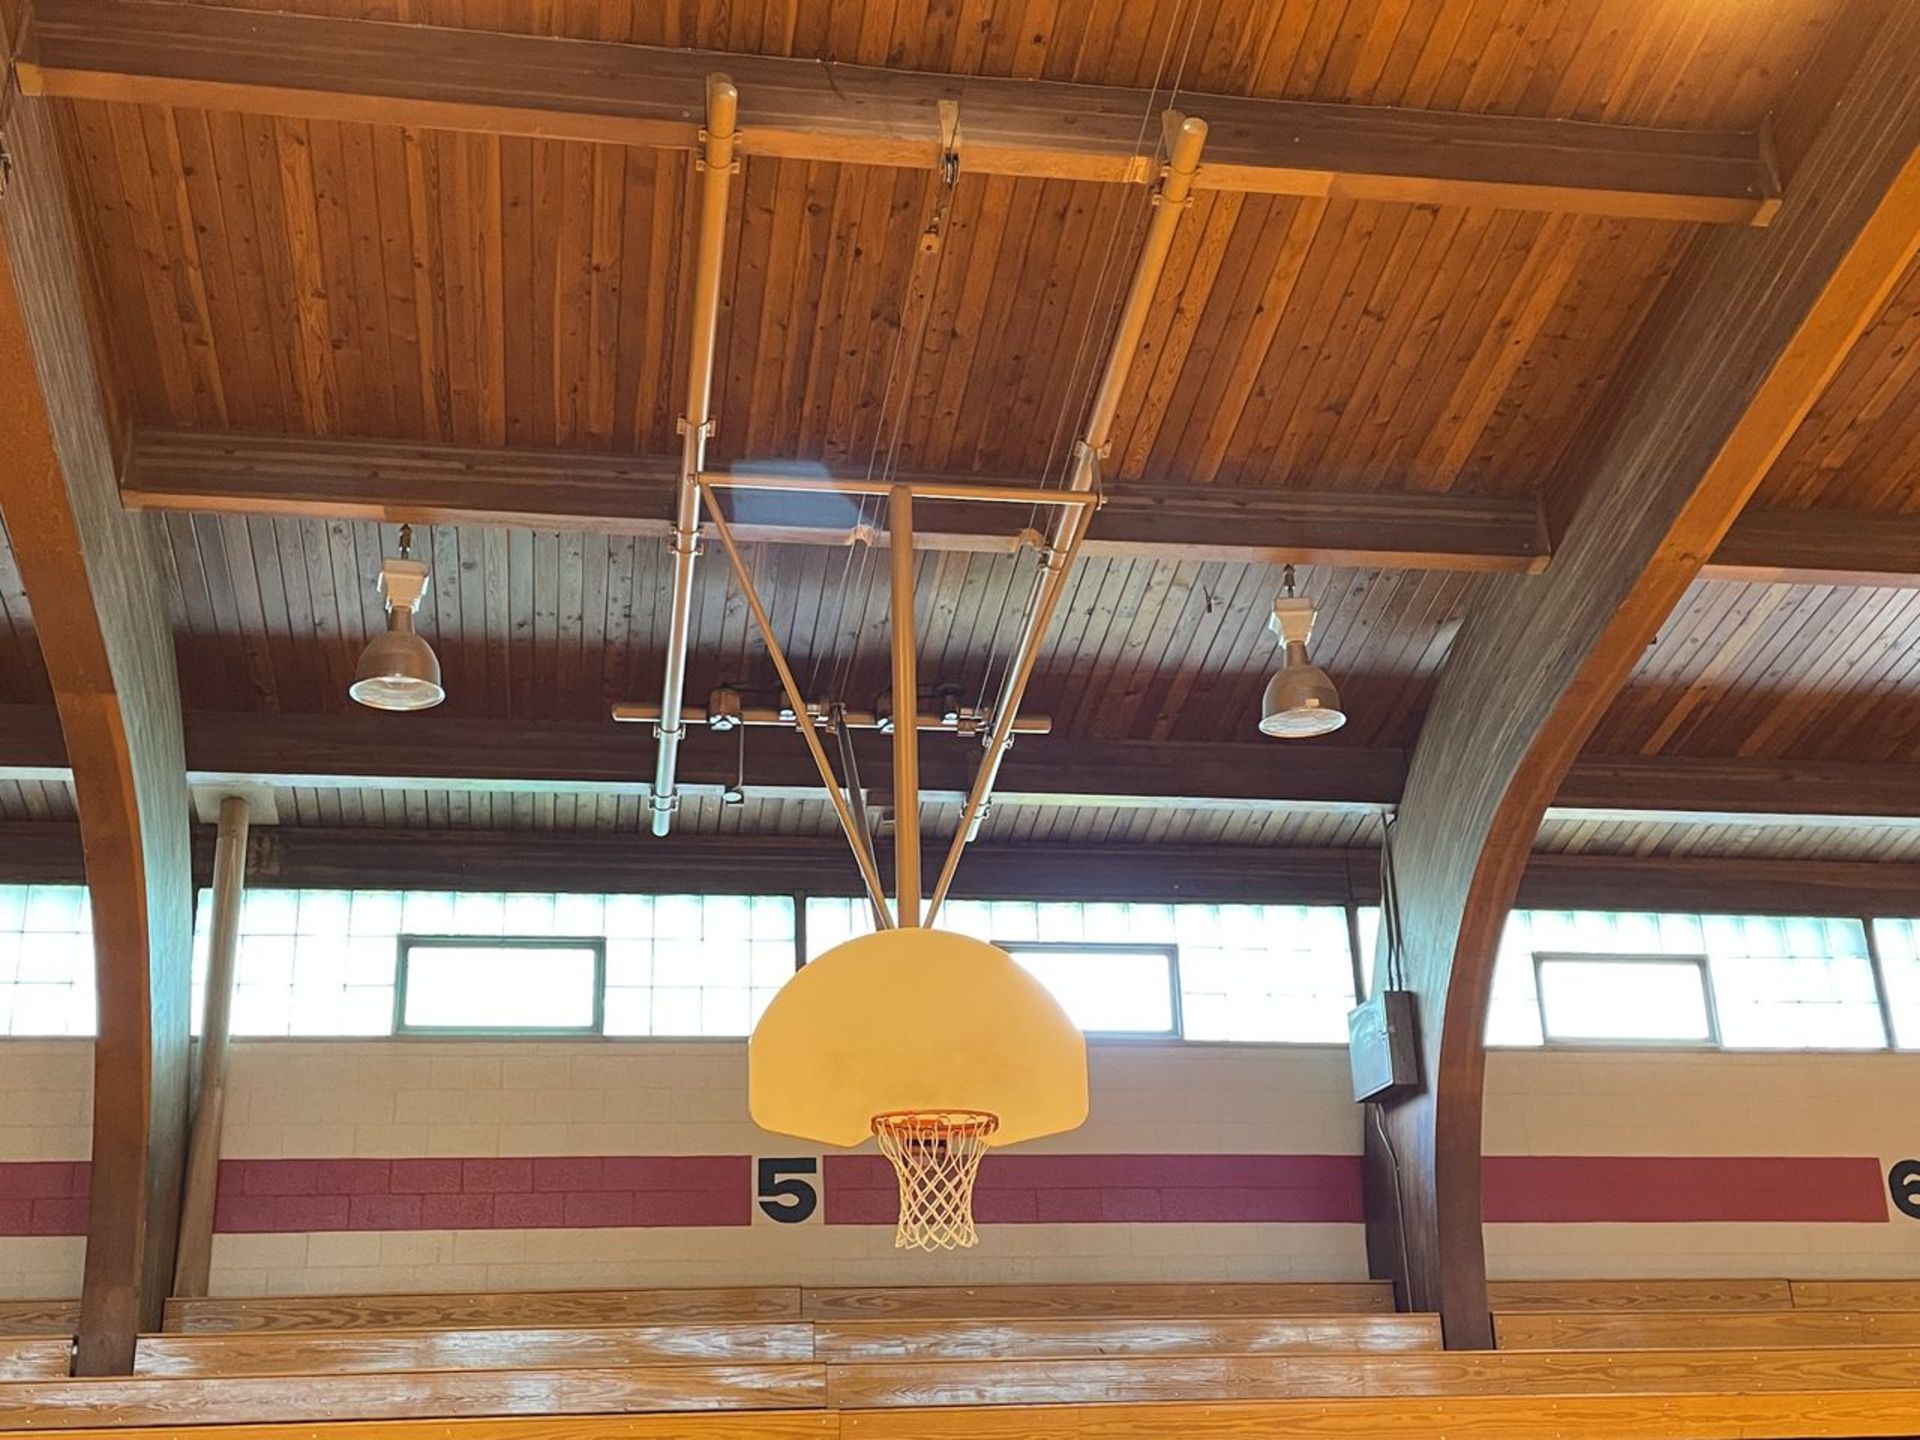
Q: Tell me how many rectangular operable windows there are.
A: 3